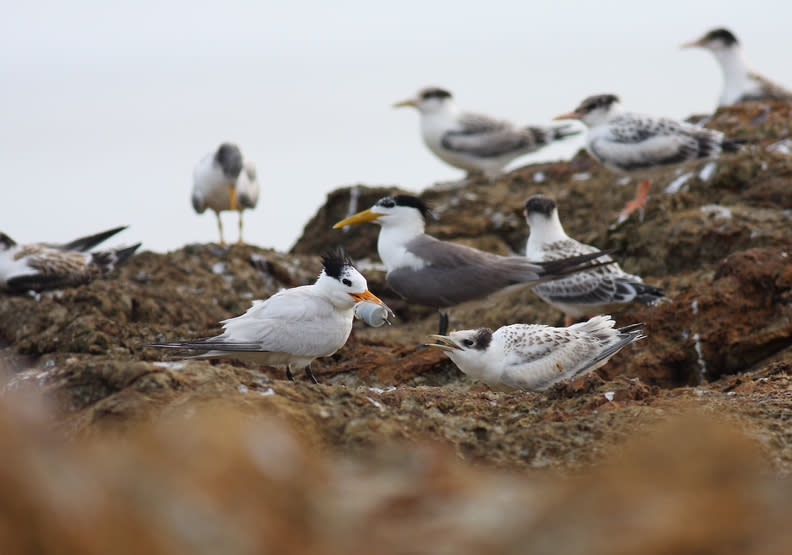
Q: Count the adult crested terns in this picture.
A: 2